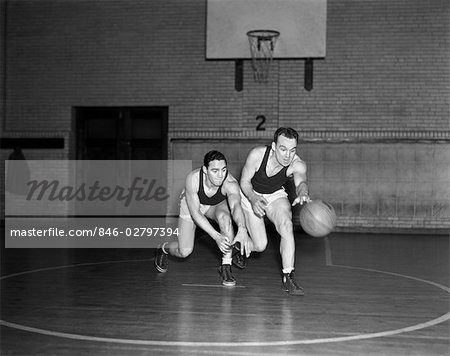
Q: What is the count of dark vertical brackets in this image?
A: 2